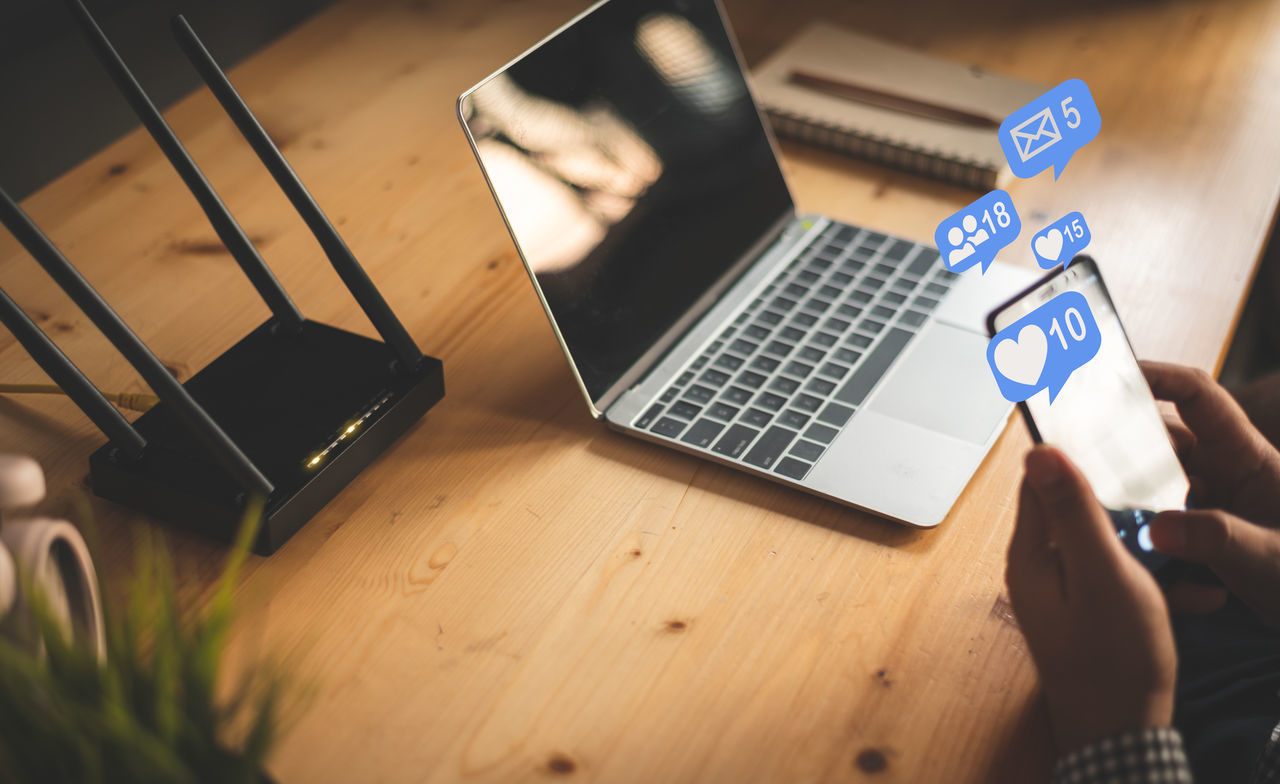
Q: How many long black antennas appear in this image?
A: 4